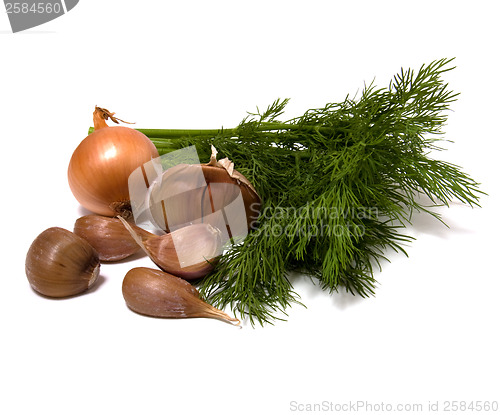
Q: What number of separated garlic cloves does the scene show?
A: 4